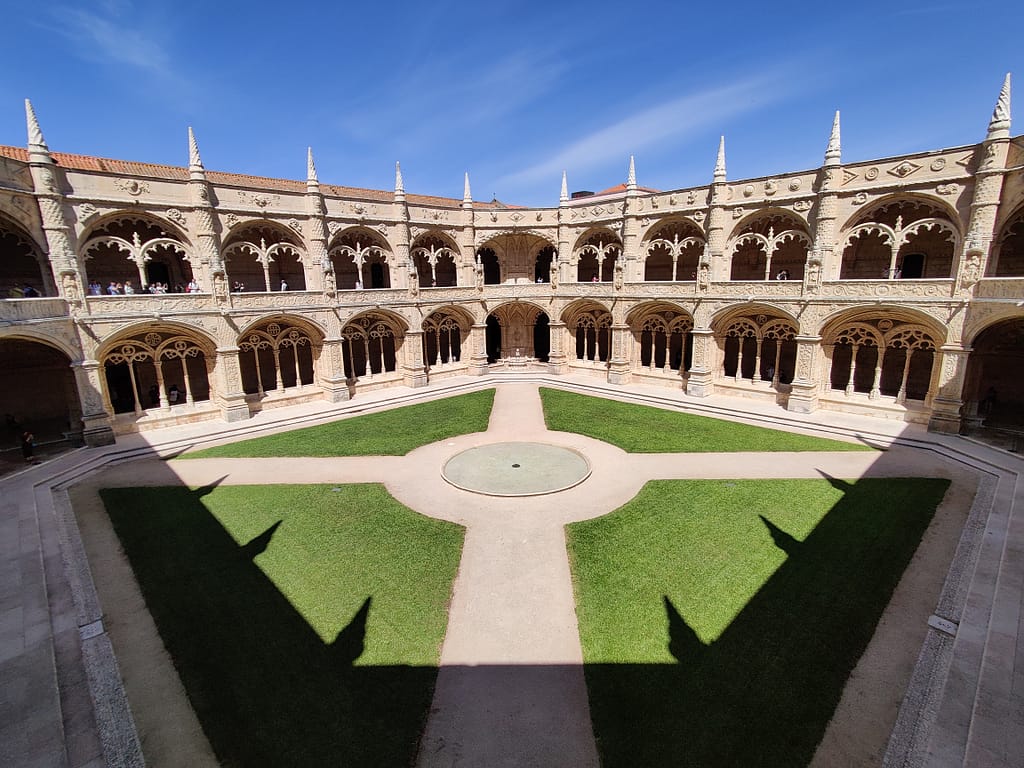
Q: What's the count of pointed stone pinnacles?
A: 10